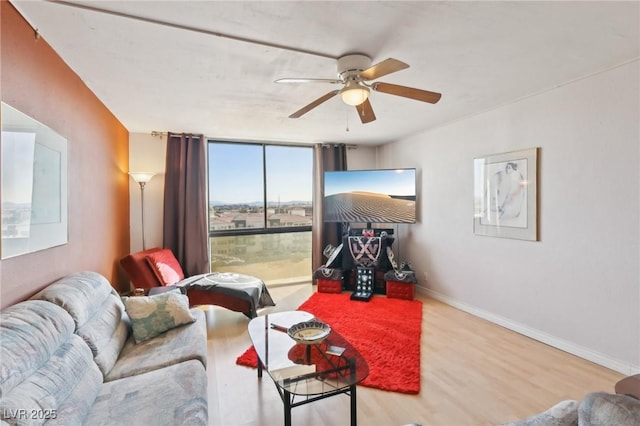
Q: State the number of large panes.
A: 3